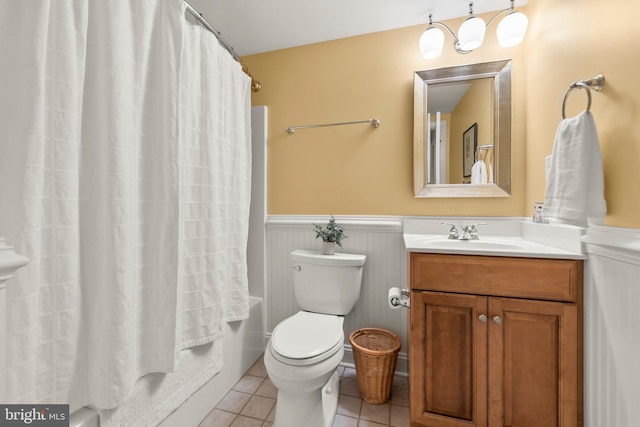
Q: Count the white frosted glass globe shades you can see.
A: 3